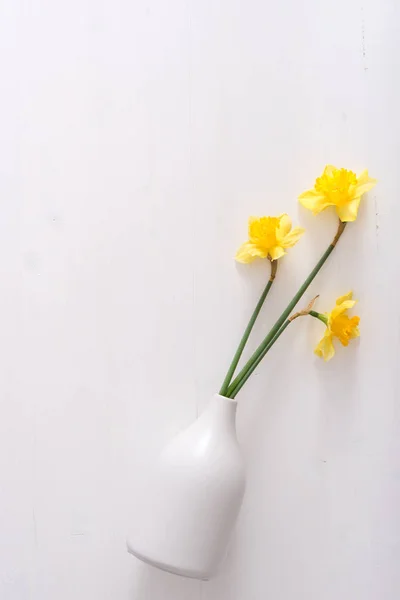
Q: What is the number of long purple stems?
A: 0